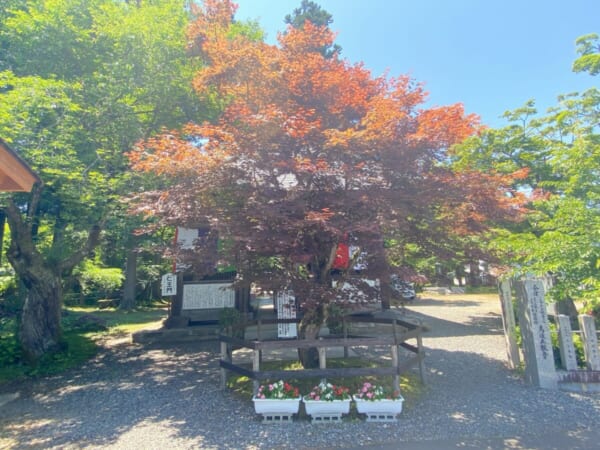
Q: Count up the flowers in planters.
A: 3